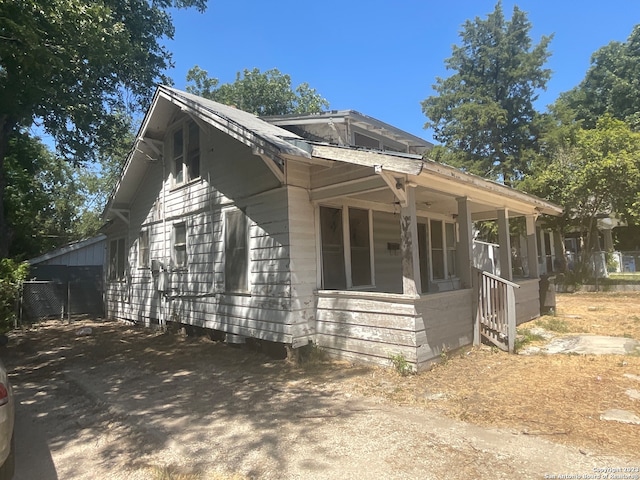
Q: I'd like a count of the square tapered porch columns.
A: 4